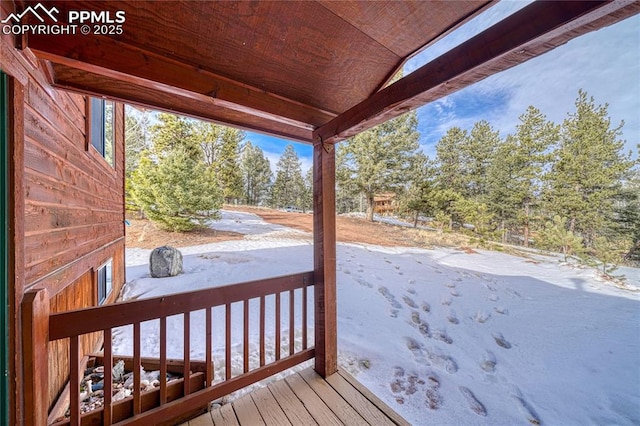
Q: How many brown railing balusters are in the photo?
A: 12